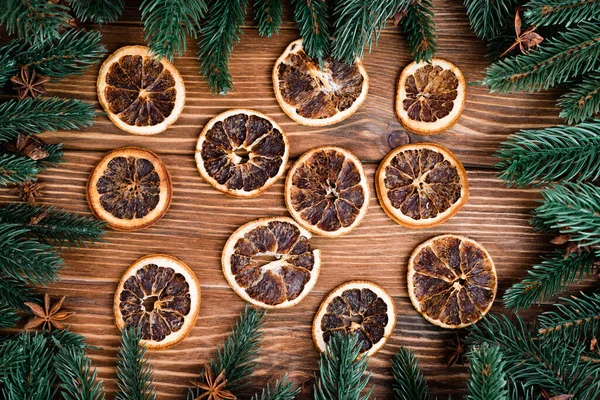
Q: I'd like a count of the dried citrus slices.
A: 11